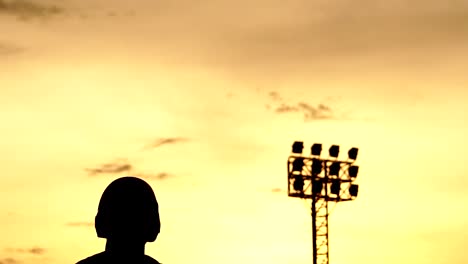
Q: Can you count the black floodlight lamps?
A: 12